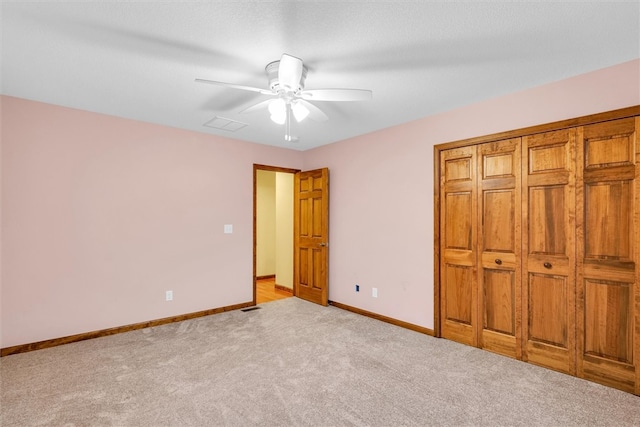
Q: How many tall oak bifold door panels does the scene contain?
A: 4